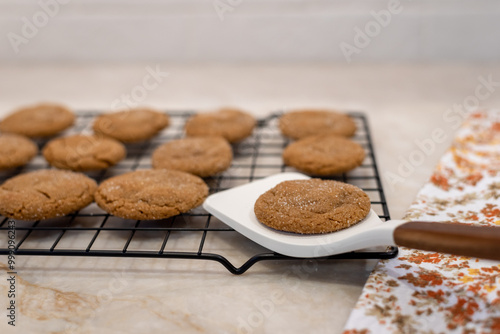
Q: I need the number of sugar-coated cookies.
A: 11